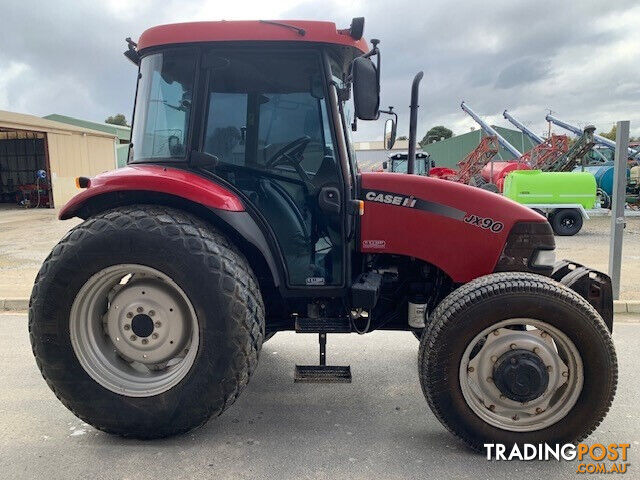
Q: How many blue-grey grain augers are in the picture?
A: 3